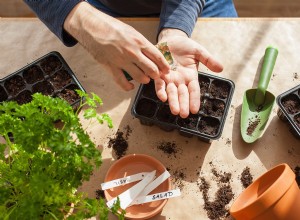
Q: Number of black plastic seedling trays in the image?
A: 3